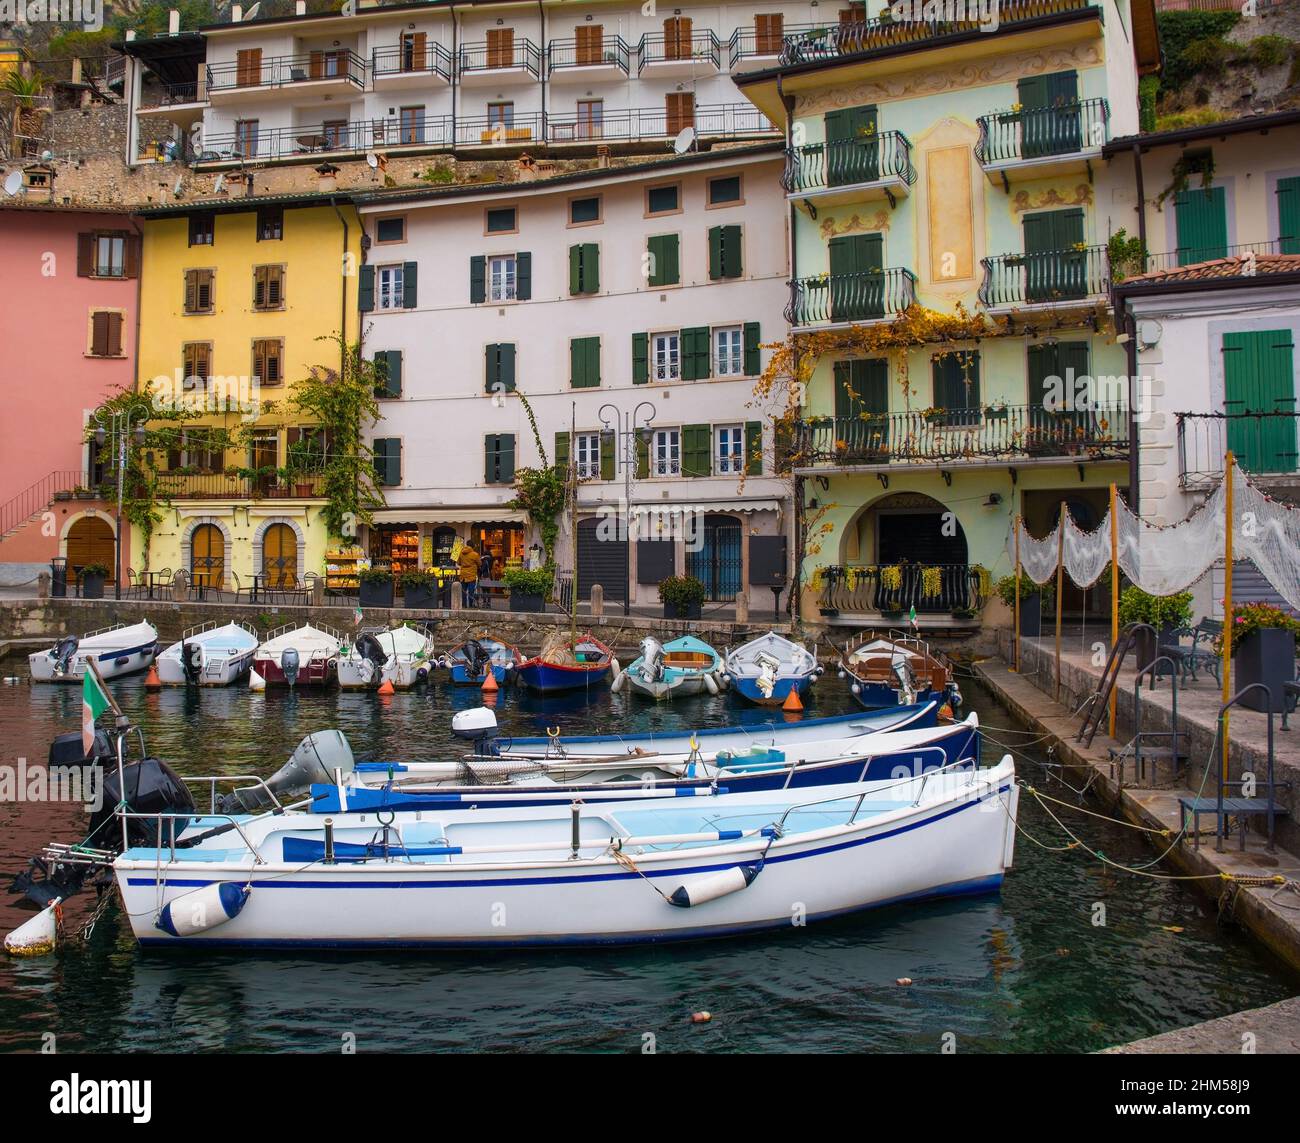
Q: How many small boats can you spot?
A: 12